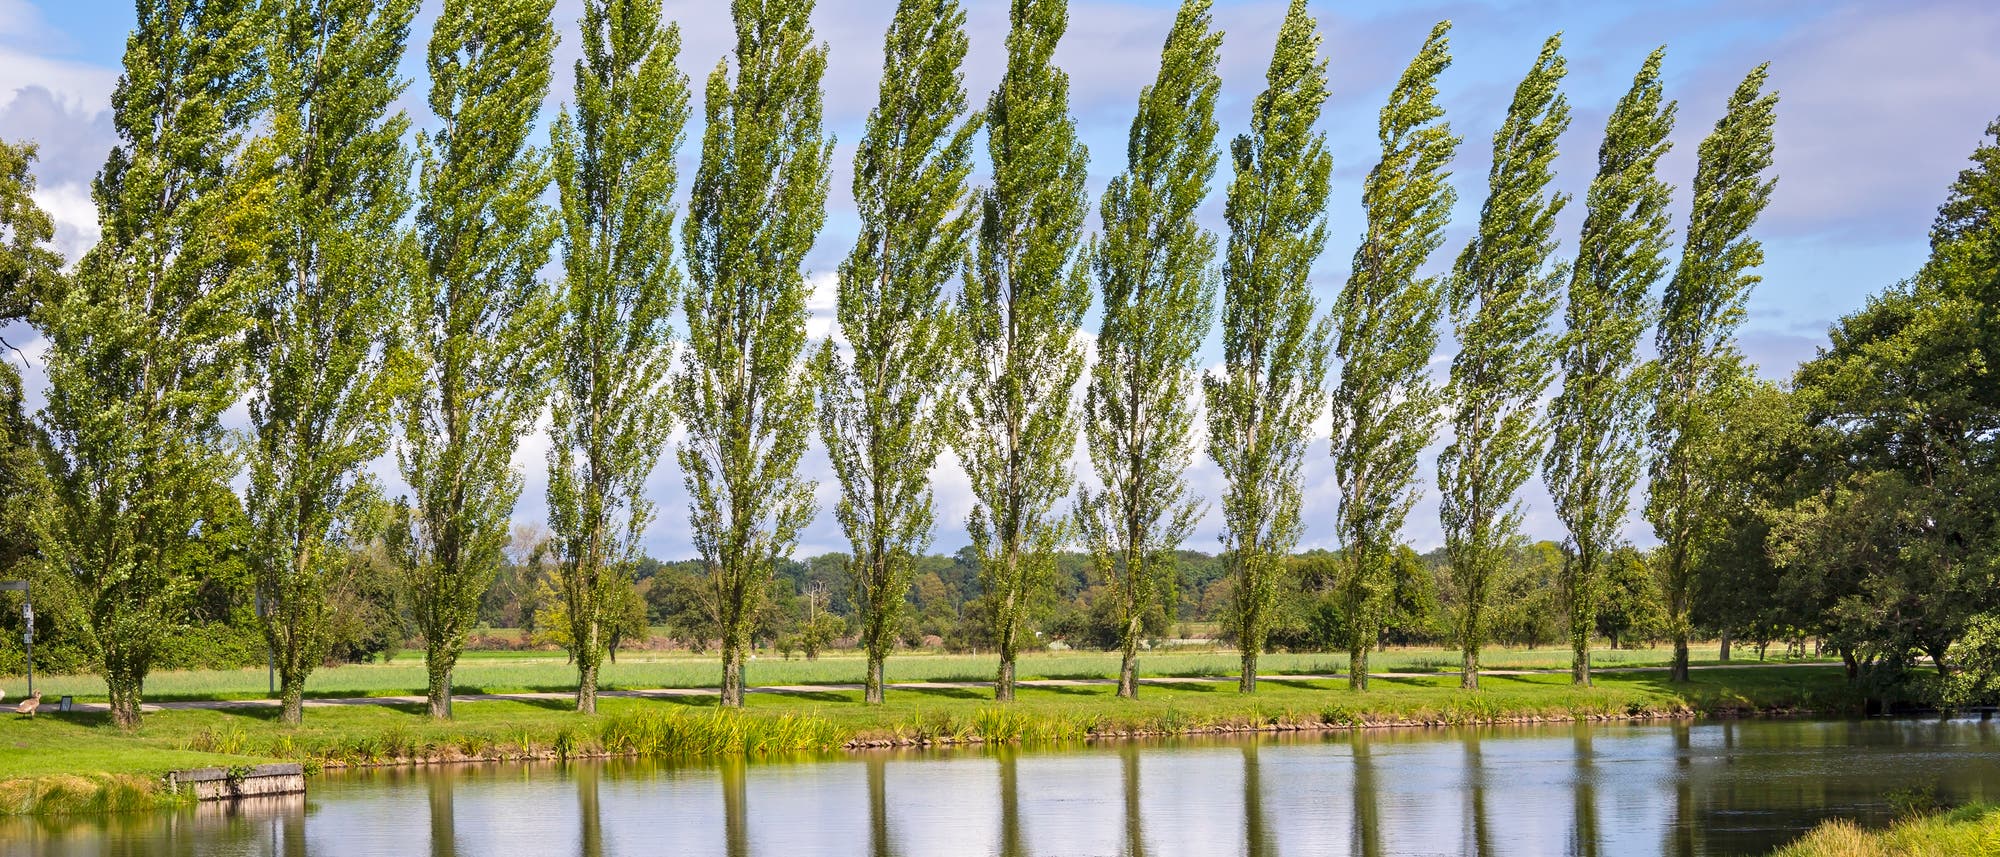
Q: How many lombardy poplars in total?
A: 13